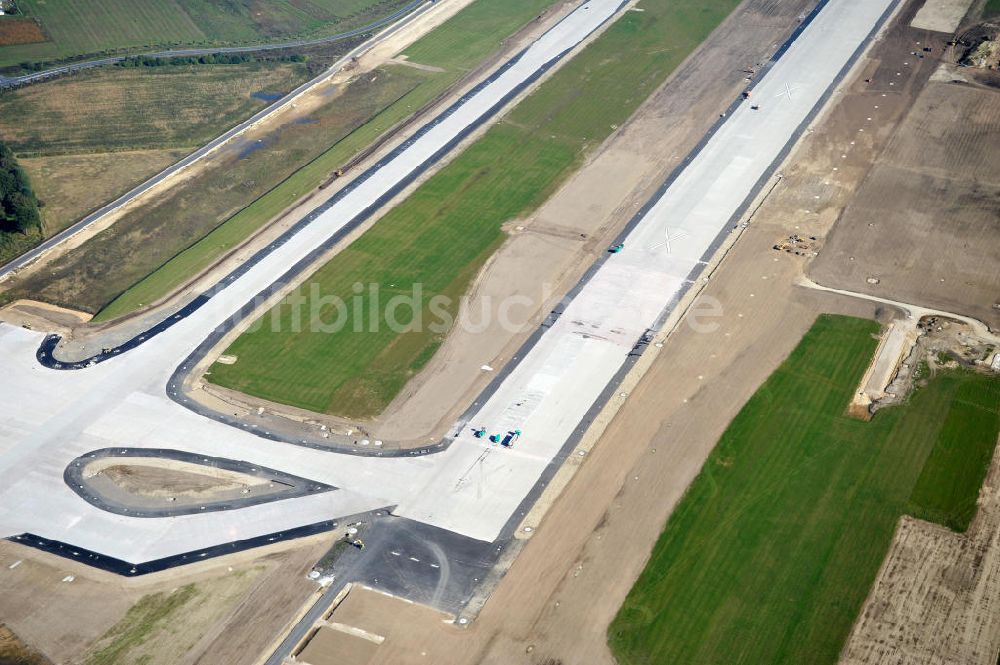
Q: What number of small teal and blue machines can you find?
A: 4